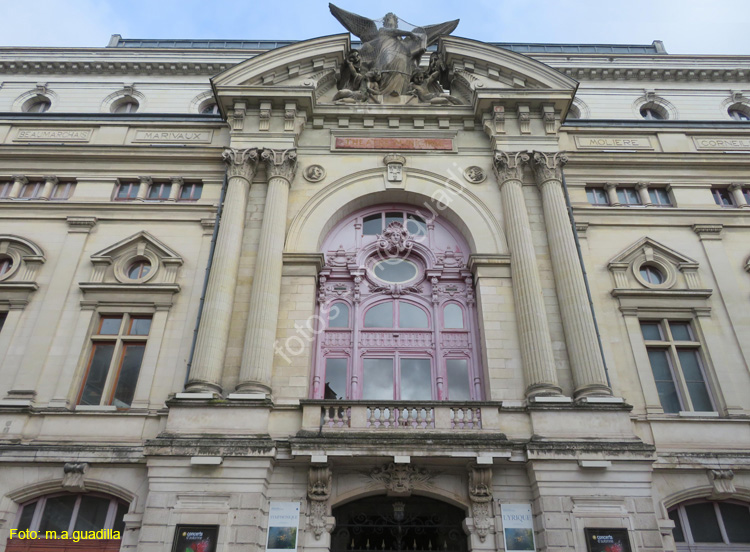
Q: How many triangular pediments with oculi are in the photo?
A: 2